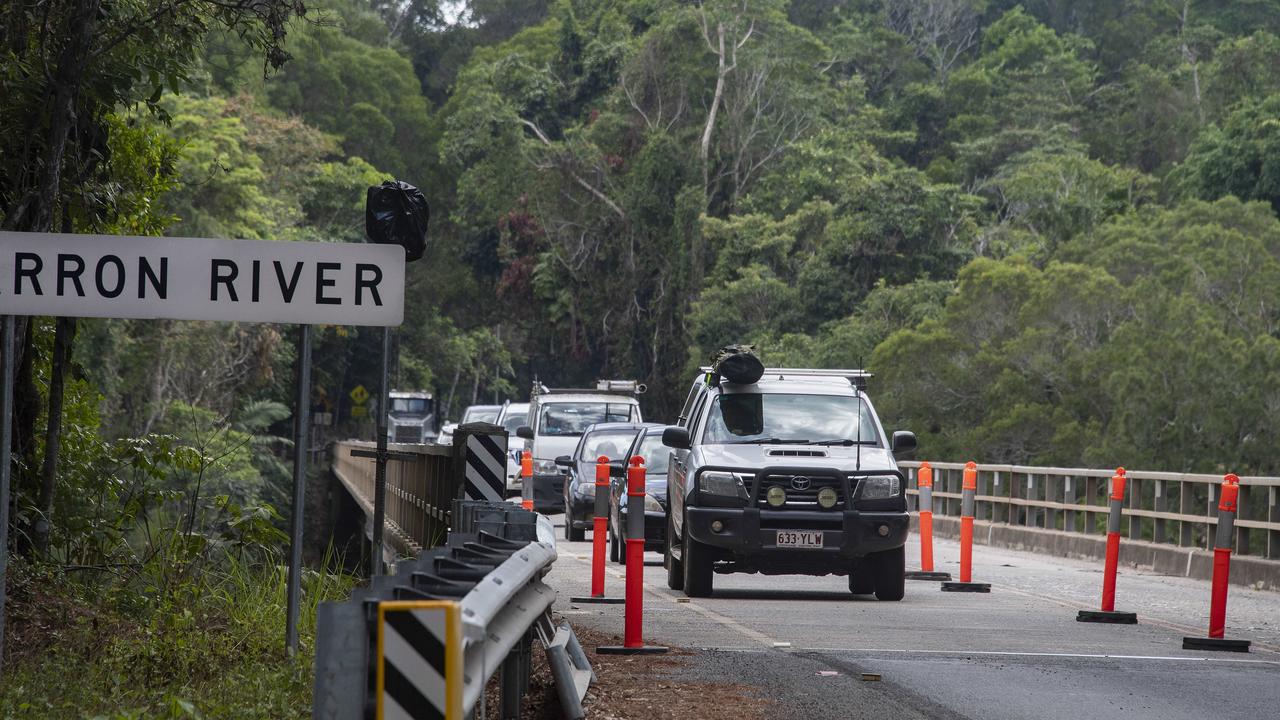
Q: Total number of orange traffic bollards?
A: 7